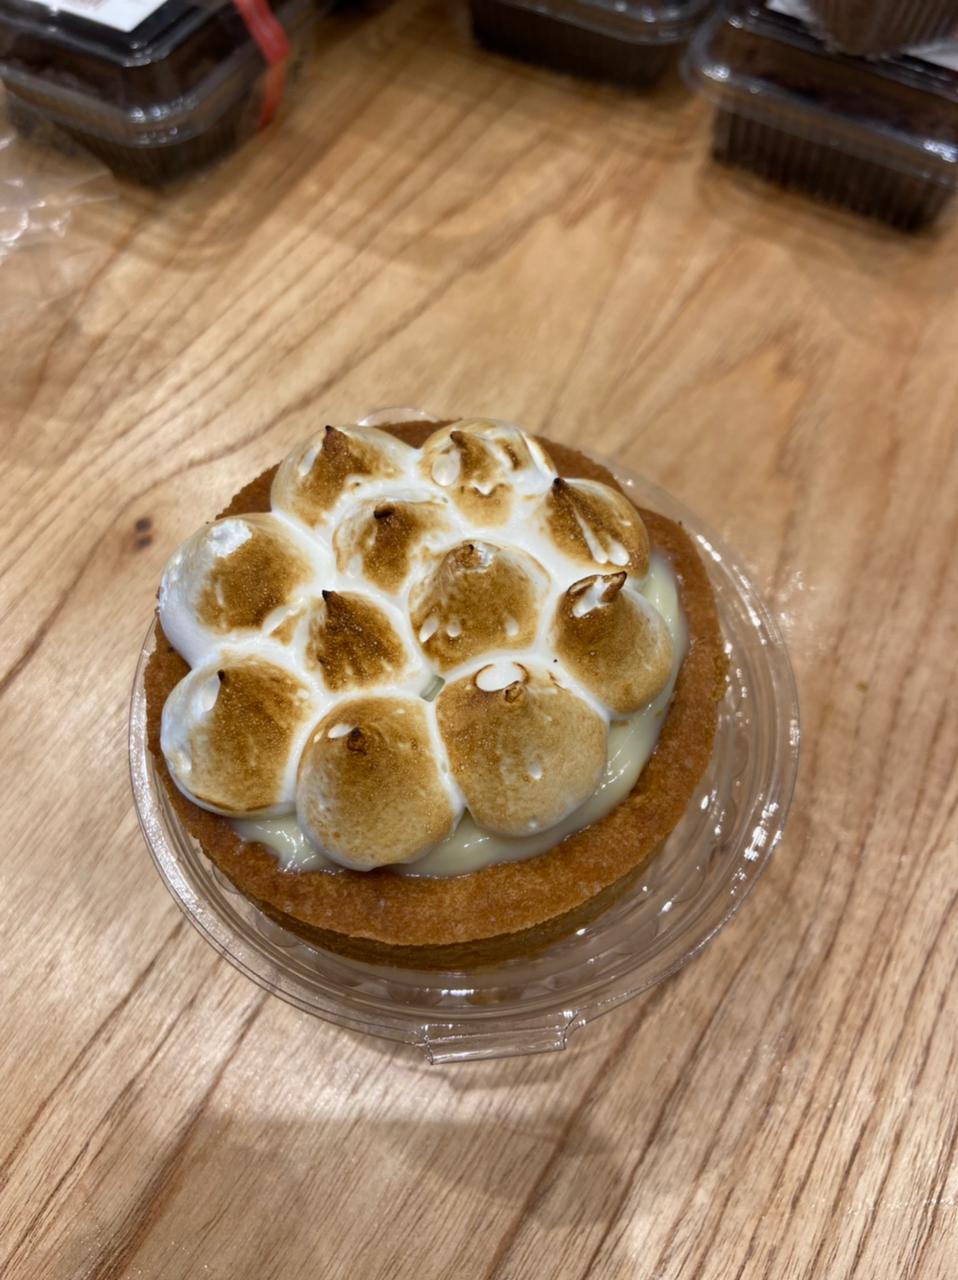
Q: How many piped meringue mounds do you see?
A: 11